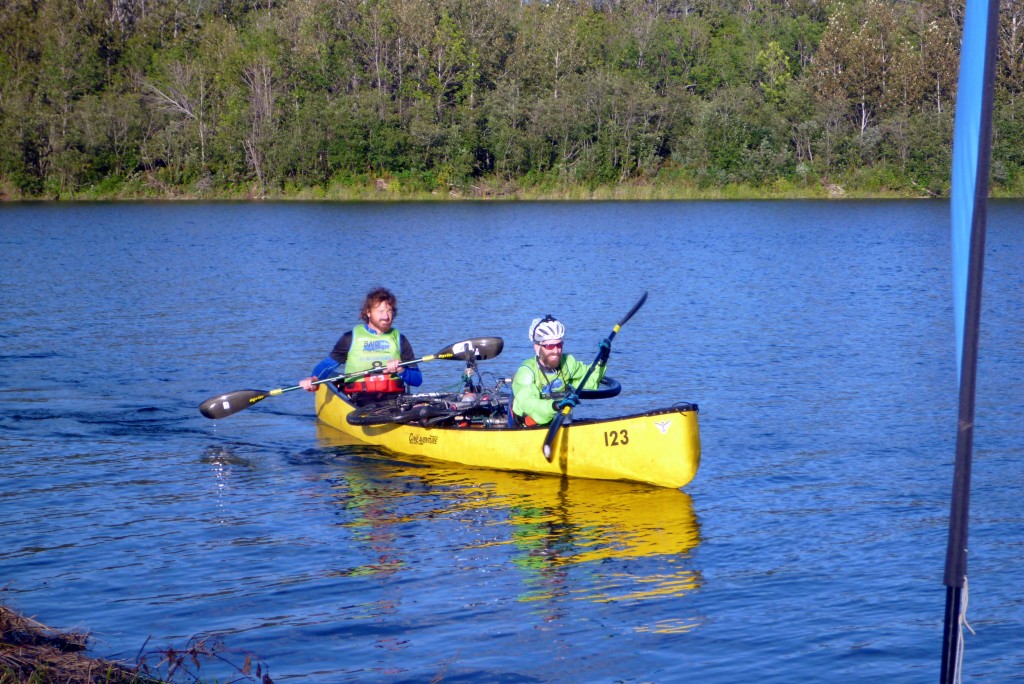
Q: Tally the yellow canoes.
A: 1